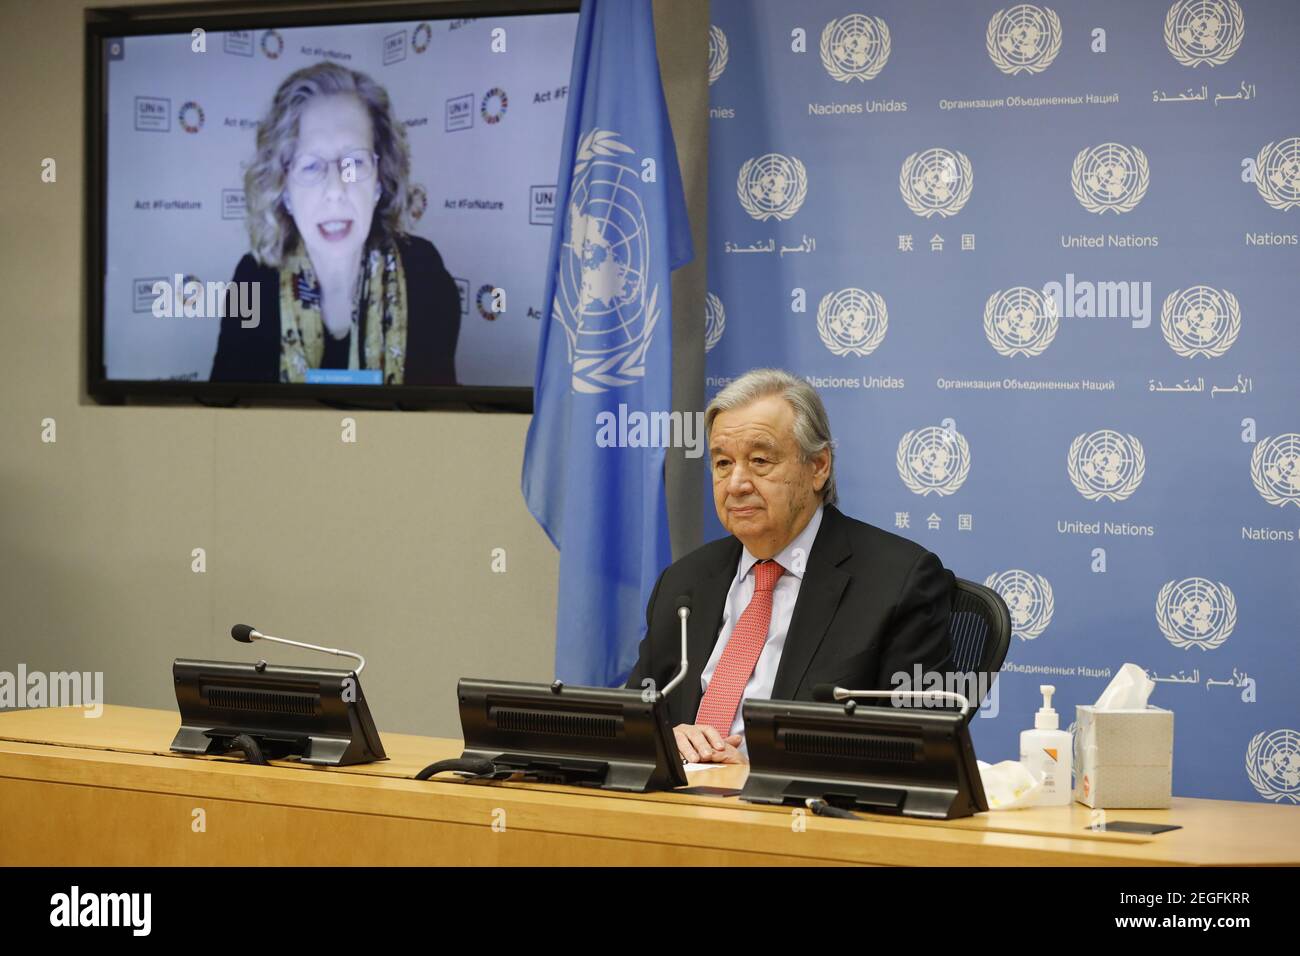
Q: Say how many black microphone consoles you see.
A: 3